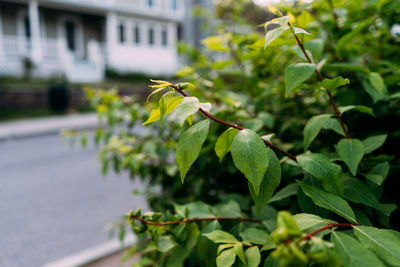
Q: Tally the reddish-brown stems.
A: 4